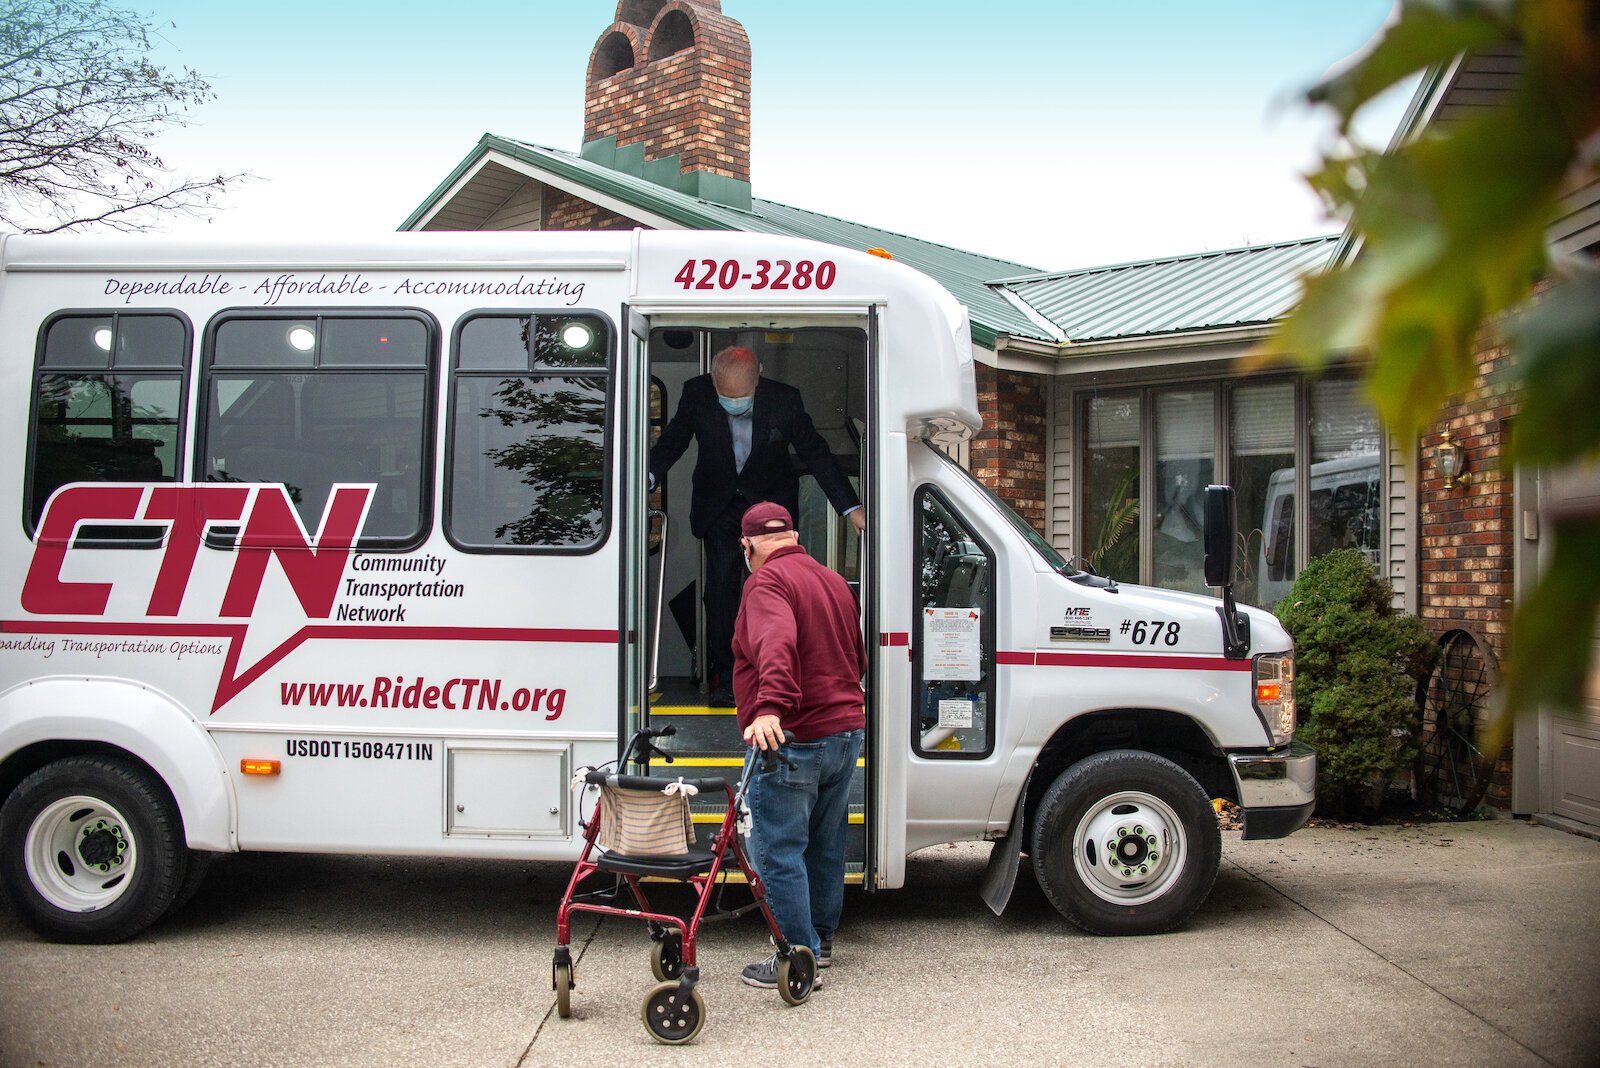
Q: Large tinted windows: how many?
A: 3